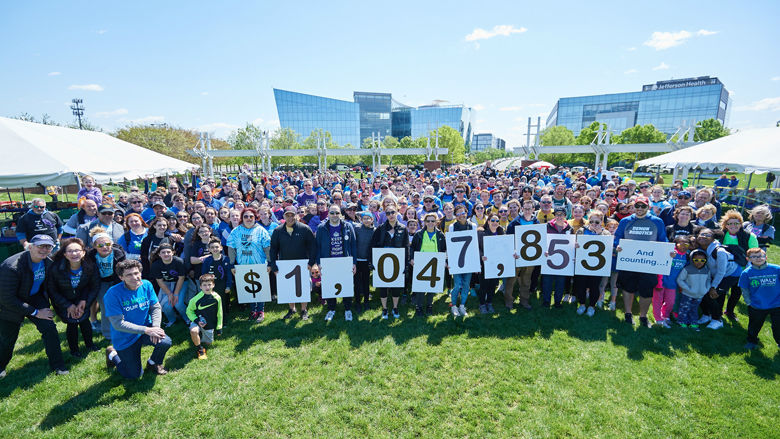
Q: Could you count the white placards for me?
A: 11